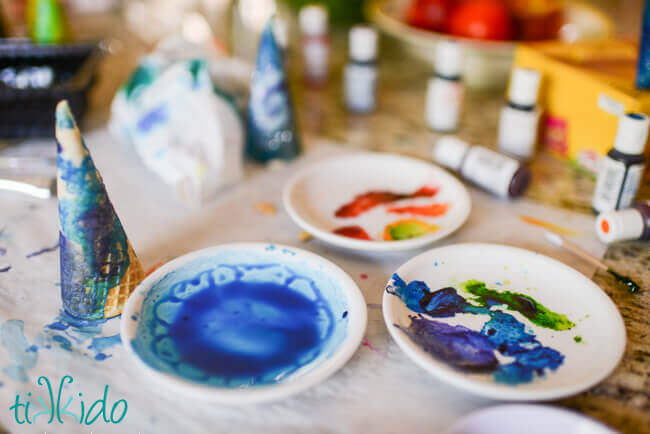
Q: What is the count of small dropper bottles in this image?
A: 7